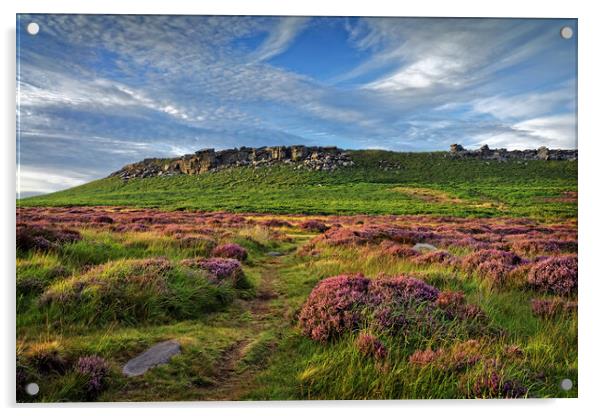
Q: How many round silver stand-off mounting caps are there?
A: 4